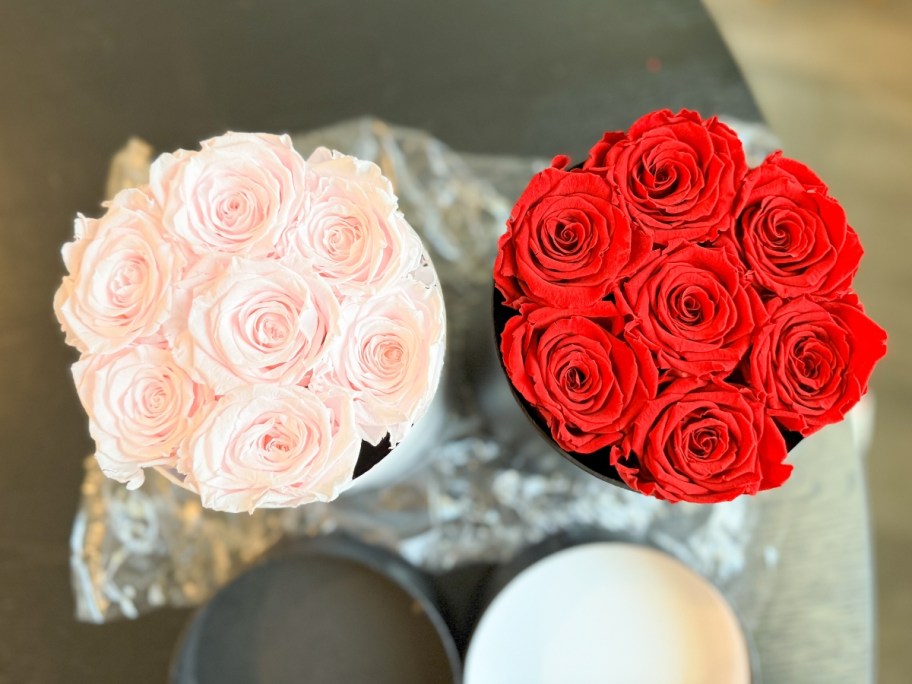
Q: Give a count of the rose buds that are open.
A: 14